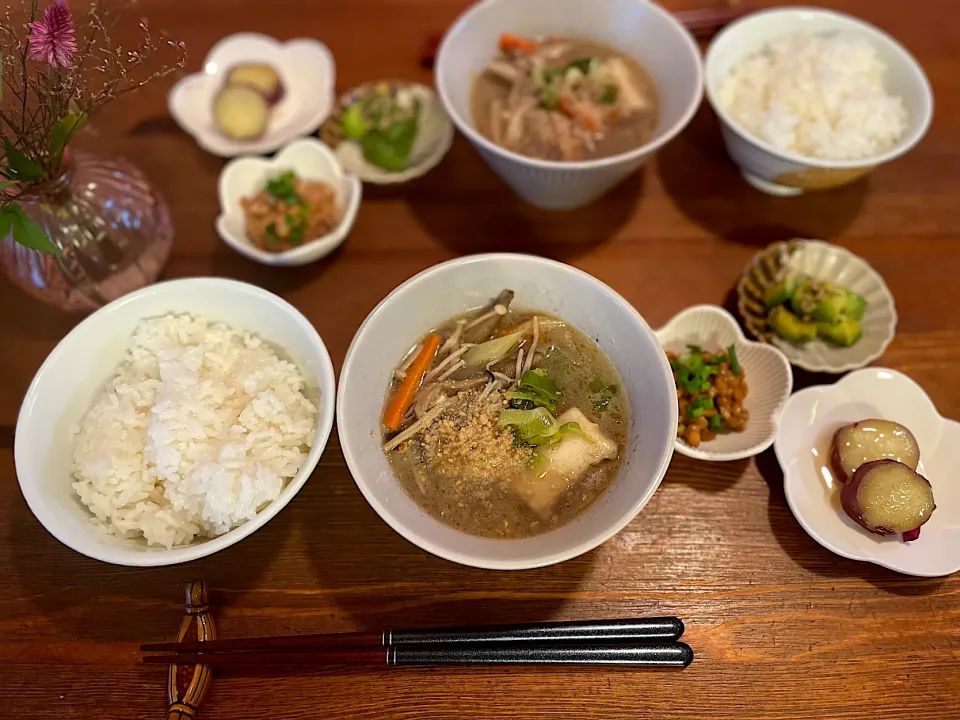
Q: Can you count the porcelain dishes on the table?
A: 10